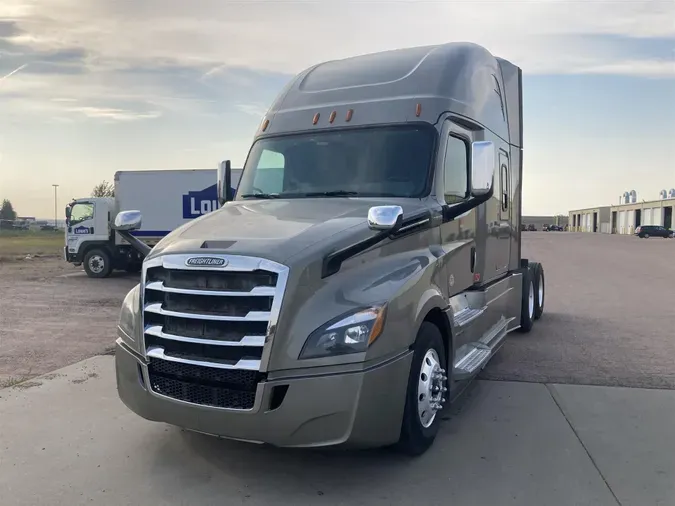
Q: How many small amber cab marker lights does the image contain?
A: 5